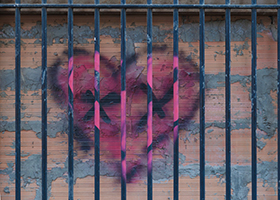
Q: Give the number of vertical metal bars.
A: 11